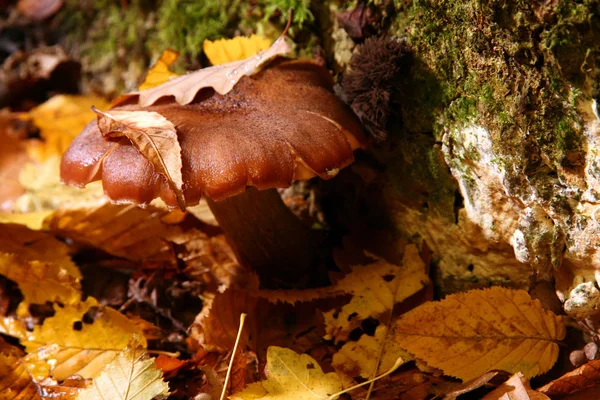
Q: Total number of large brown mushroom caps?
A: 1